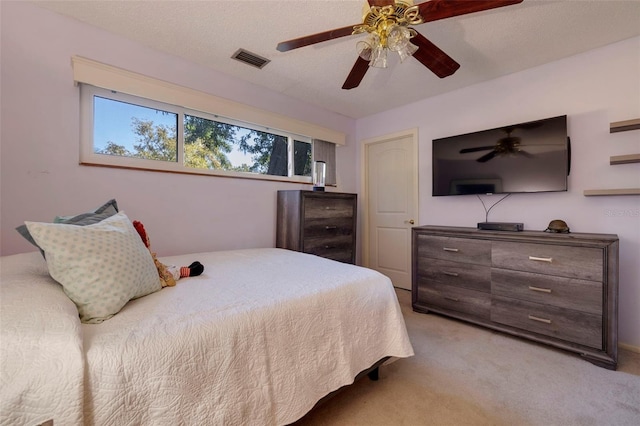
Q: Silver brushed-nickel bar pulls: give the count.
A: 9